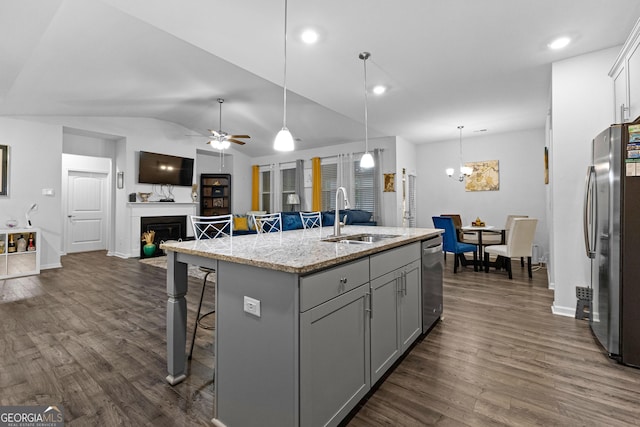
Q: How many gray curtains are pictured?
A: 2